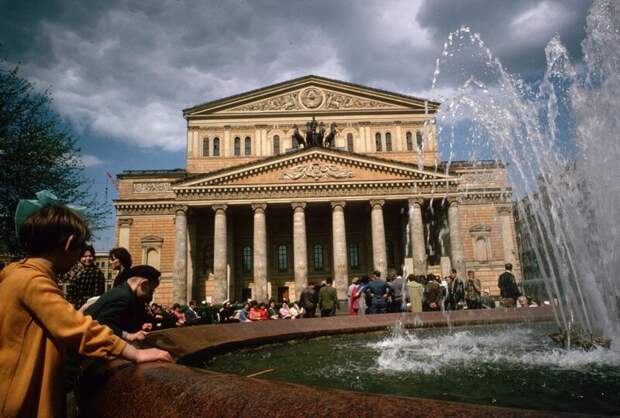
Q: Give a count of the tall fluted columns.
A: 8